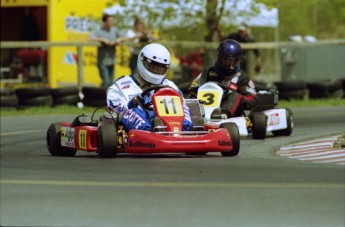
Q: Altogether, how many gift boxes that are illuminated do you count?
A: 0